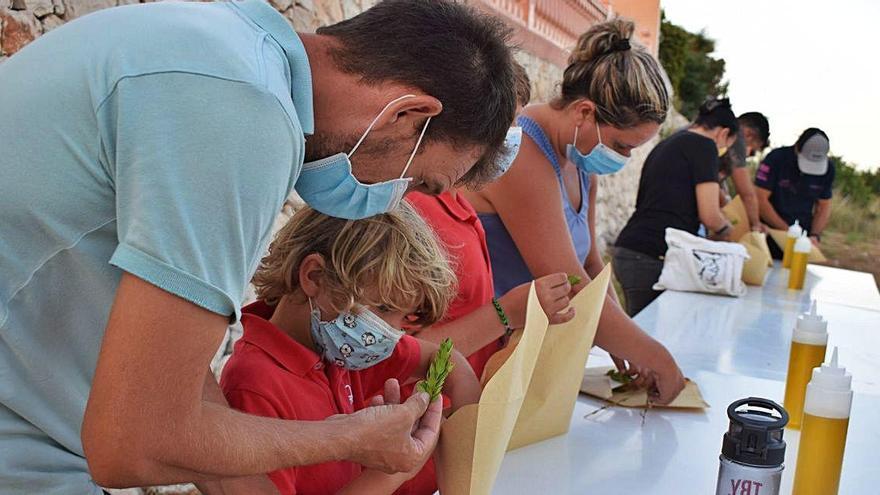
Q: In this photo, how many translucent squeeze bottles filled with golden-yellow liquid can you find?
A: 4